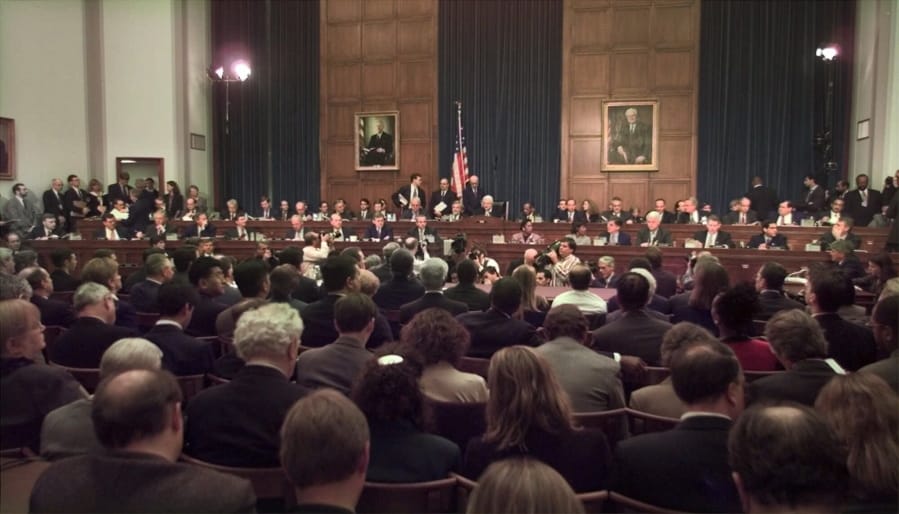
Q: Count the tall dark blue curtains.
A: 3